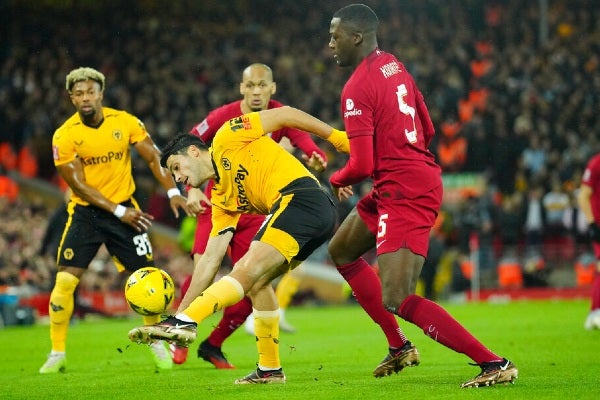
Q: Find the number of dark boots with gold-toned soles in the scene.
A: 4